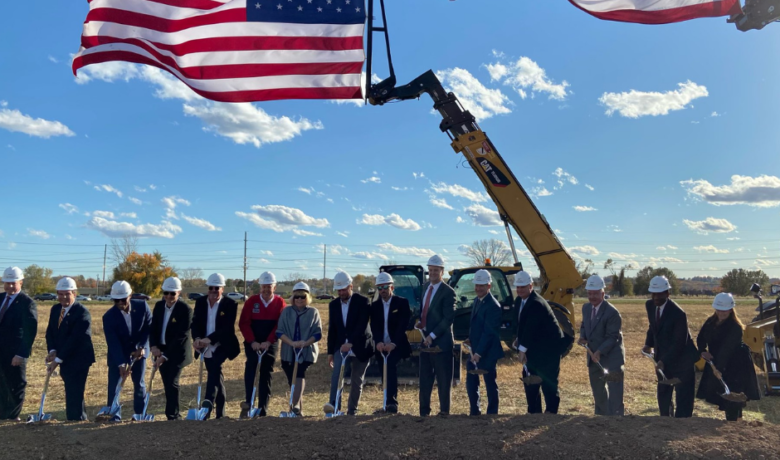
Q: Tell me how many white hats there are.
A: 15